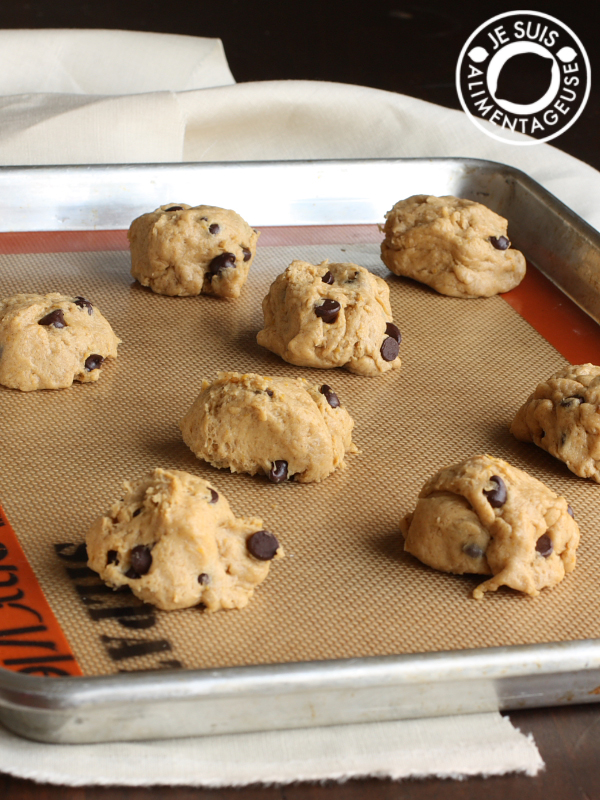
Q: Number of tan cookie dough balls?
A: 8